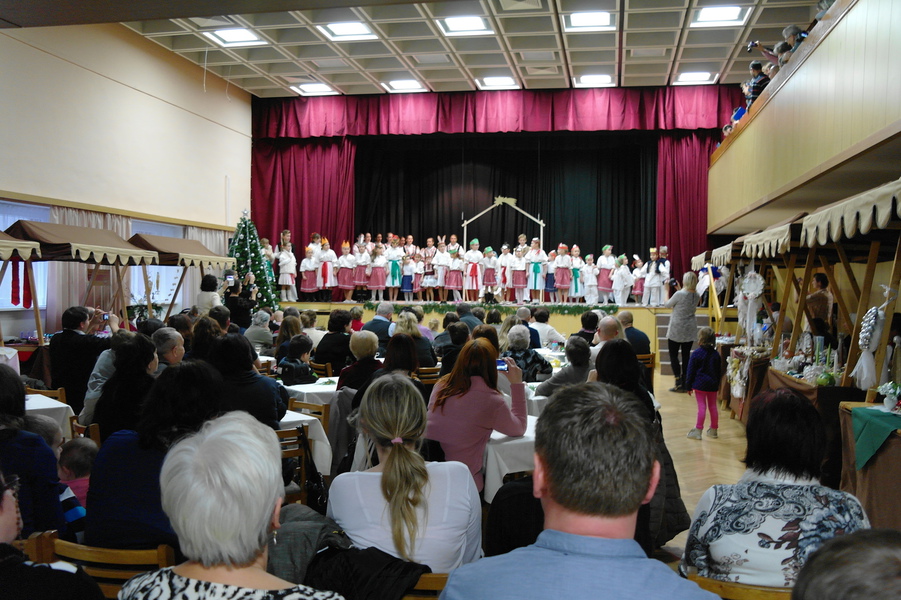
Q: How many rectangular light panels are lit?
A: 10